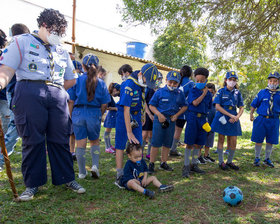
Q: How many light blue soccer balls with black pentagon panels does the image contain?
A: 1